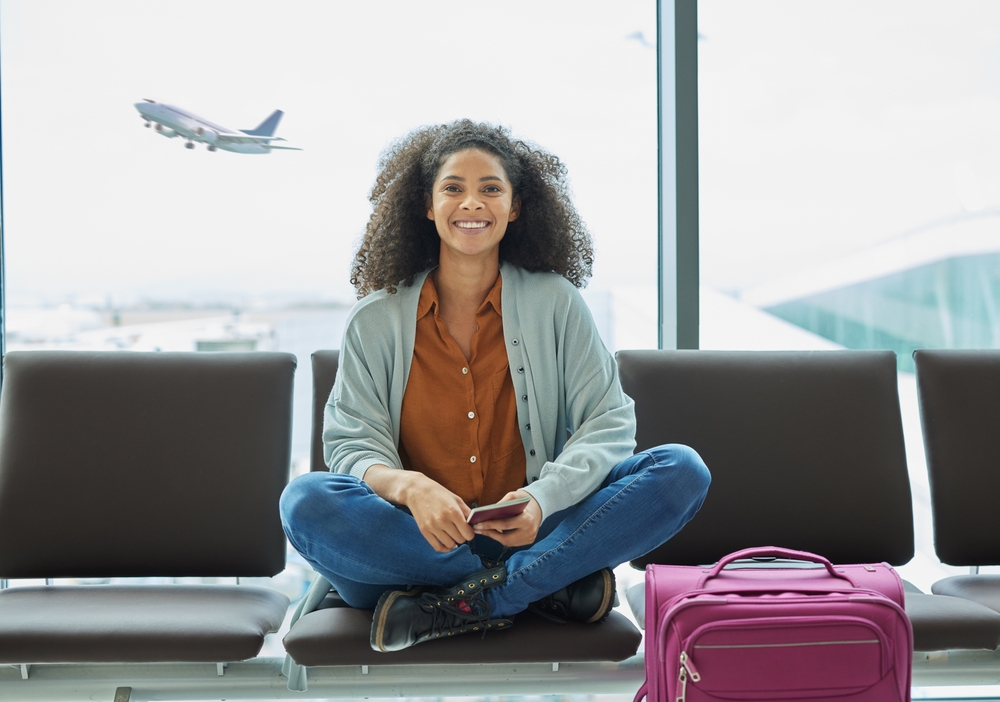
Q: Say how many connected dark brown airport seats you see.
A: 4